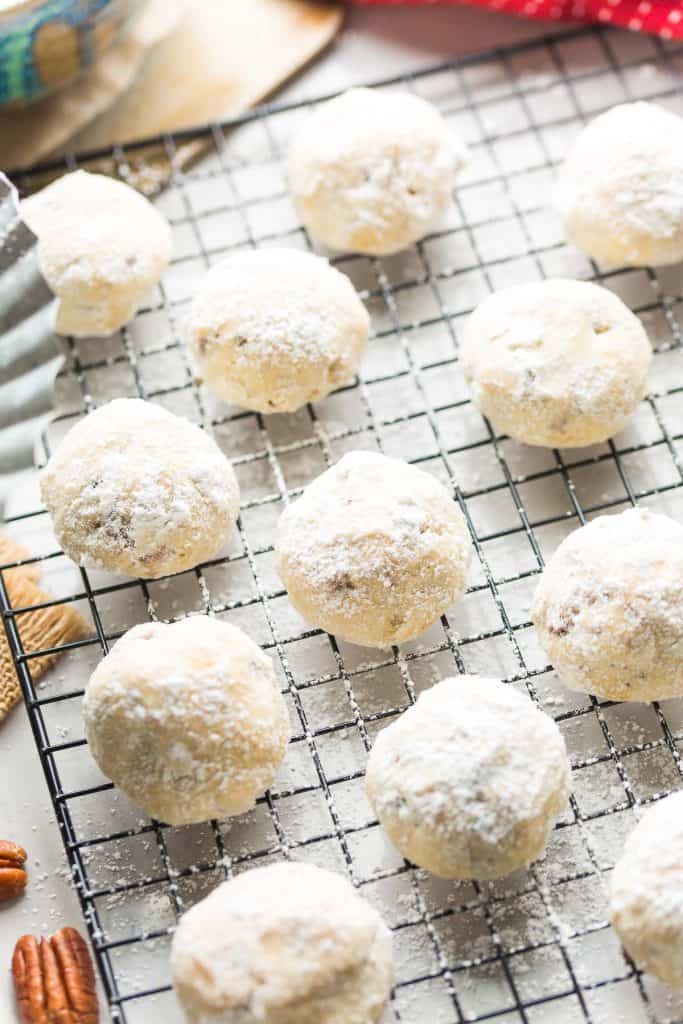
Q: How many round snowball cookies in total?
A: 12